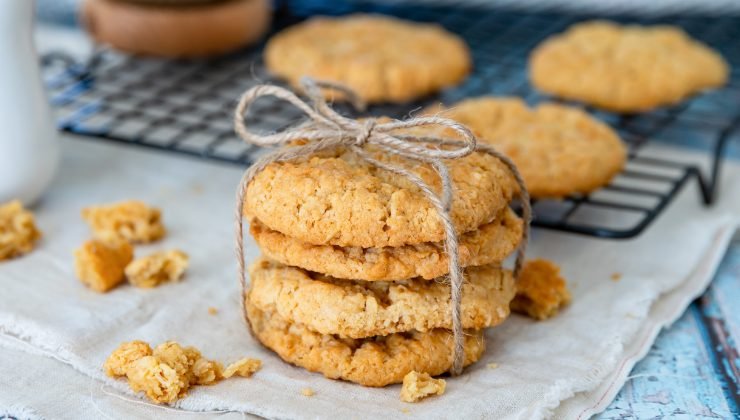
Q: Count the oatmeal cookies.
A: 7